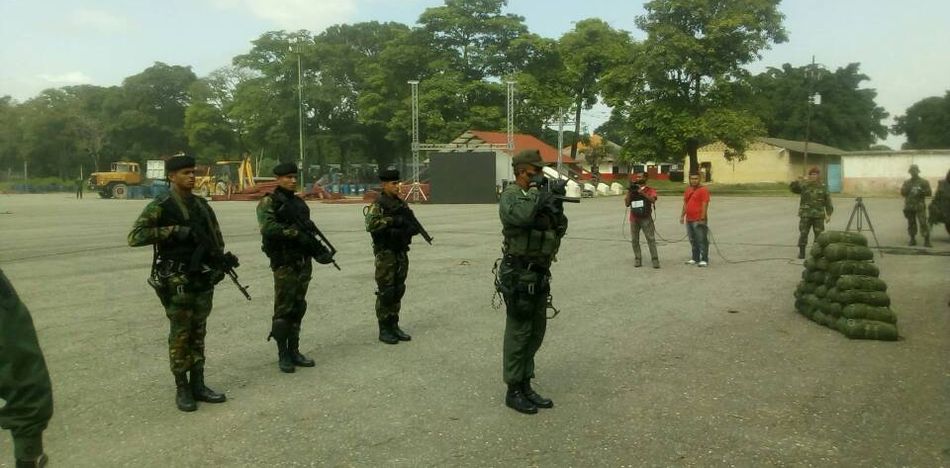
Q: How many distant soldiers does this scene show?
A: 2